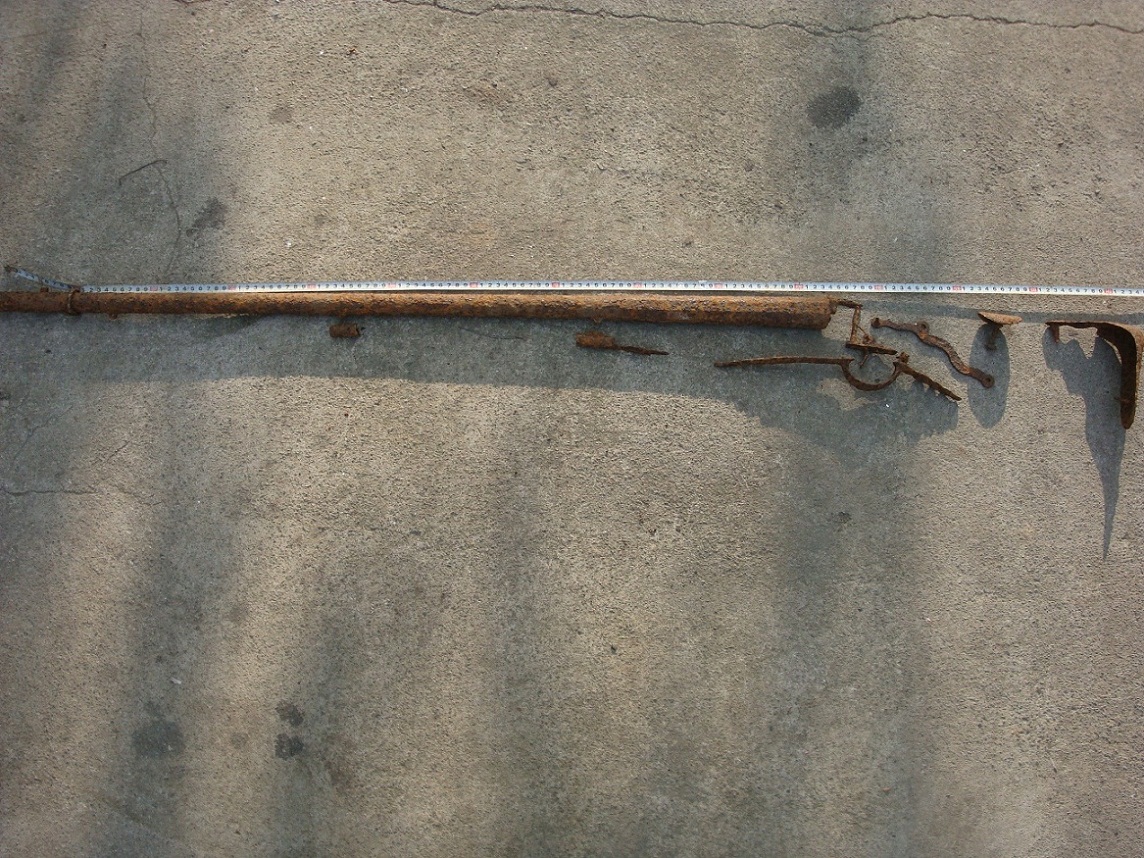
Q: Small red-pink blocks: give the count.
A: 13